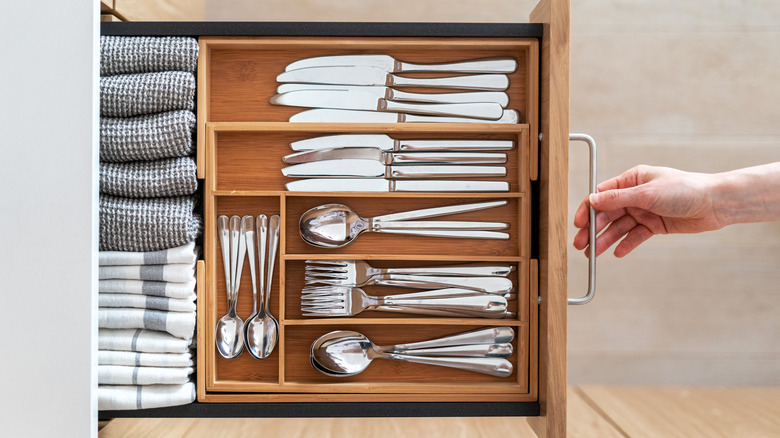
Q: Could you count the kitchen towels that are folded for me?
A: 14